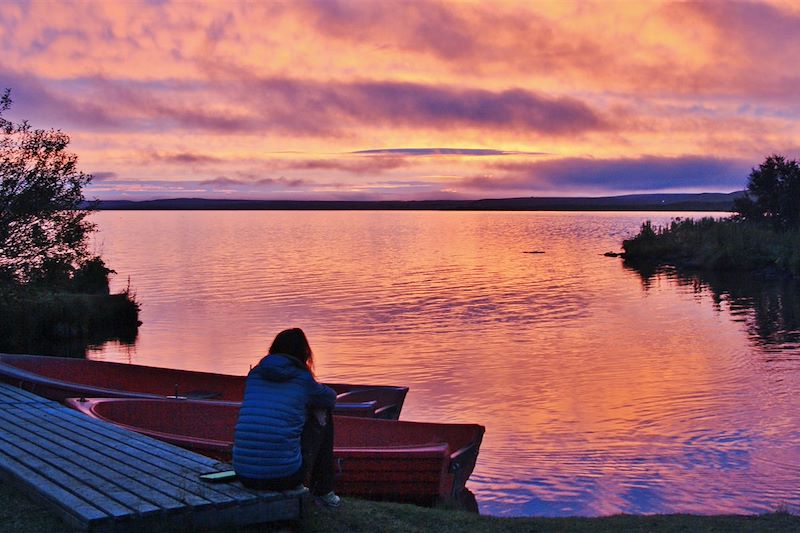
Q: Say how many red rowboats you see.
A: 2